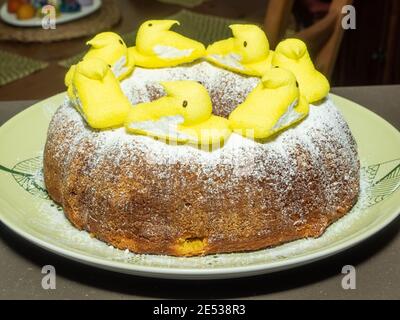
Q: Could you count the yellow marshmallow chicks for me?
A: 7